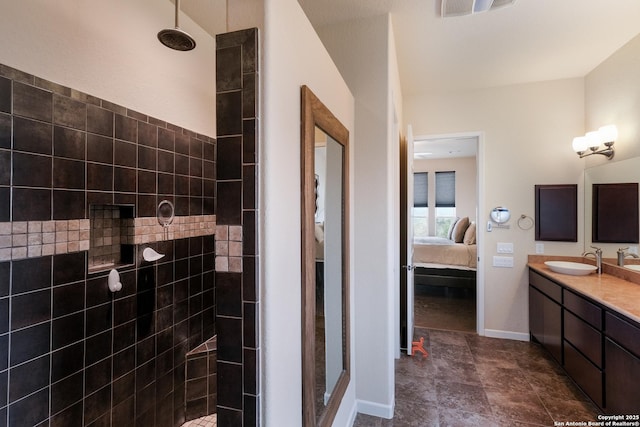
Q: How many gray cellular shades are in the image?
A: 2